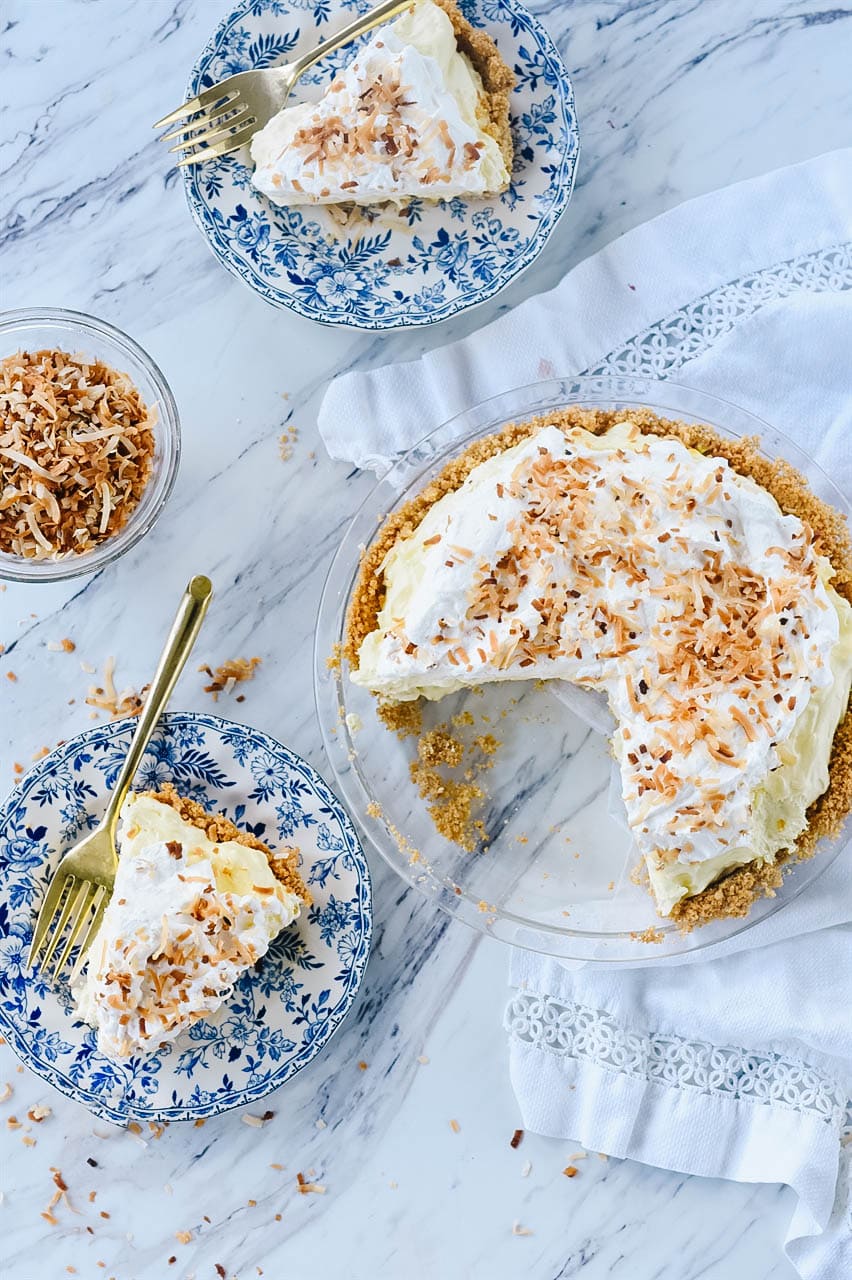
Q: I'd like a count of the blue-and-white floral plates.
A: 2